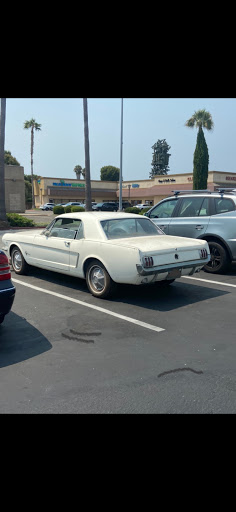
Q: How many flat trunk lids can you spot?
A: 1